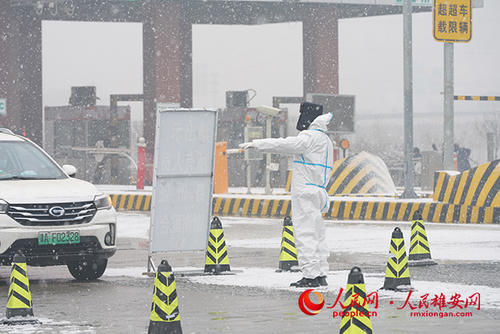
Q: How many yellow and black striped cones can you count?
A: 7